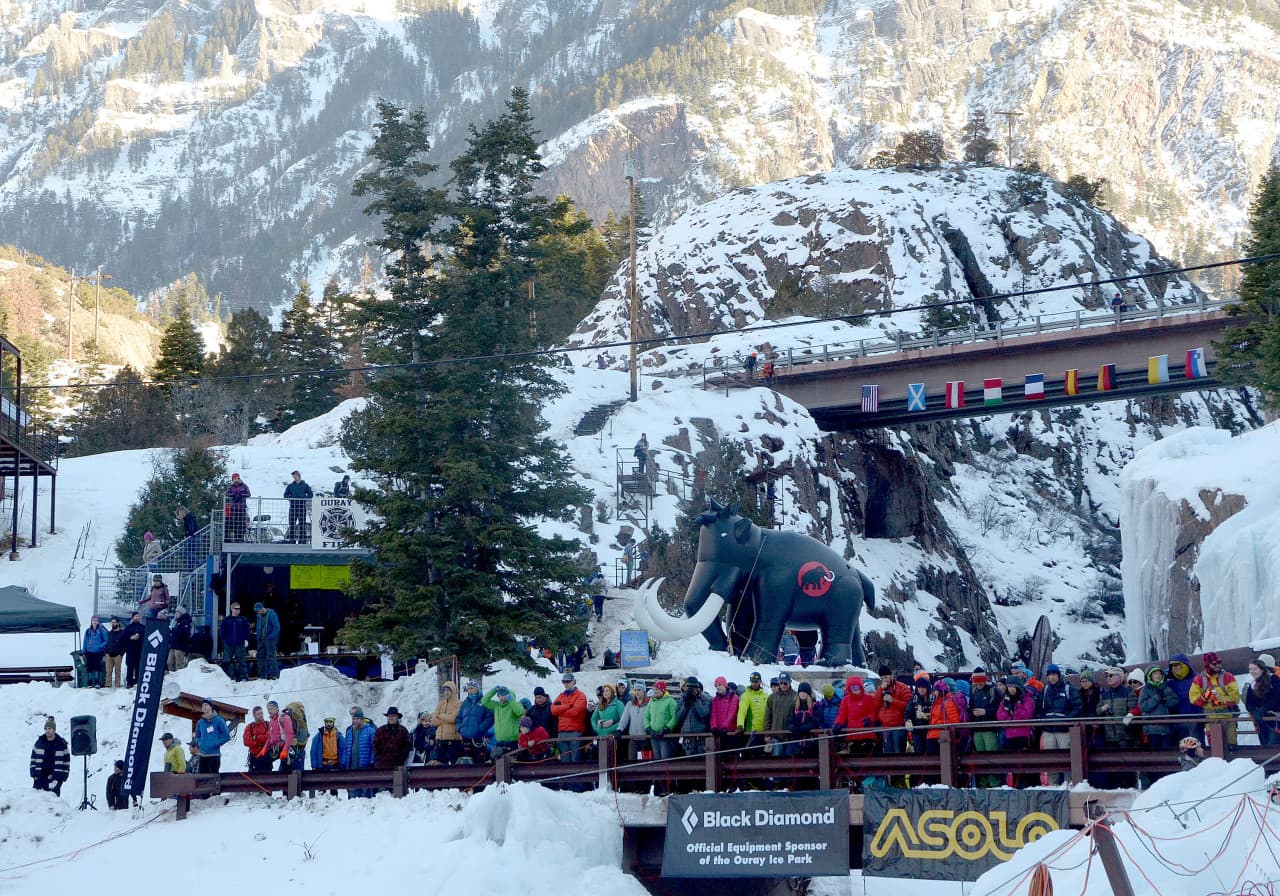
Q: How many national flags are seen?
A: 9